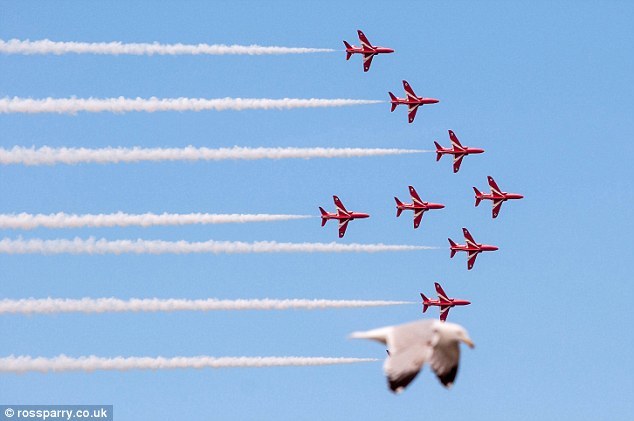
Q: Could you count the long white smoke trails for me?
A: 7